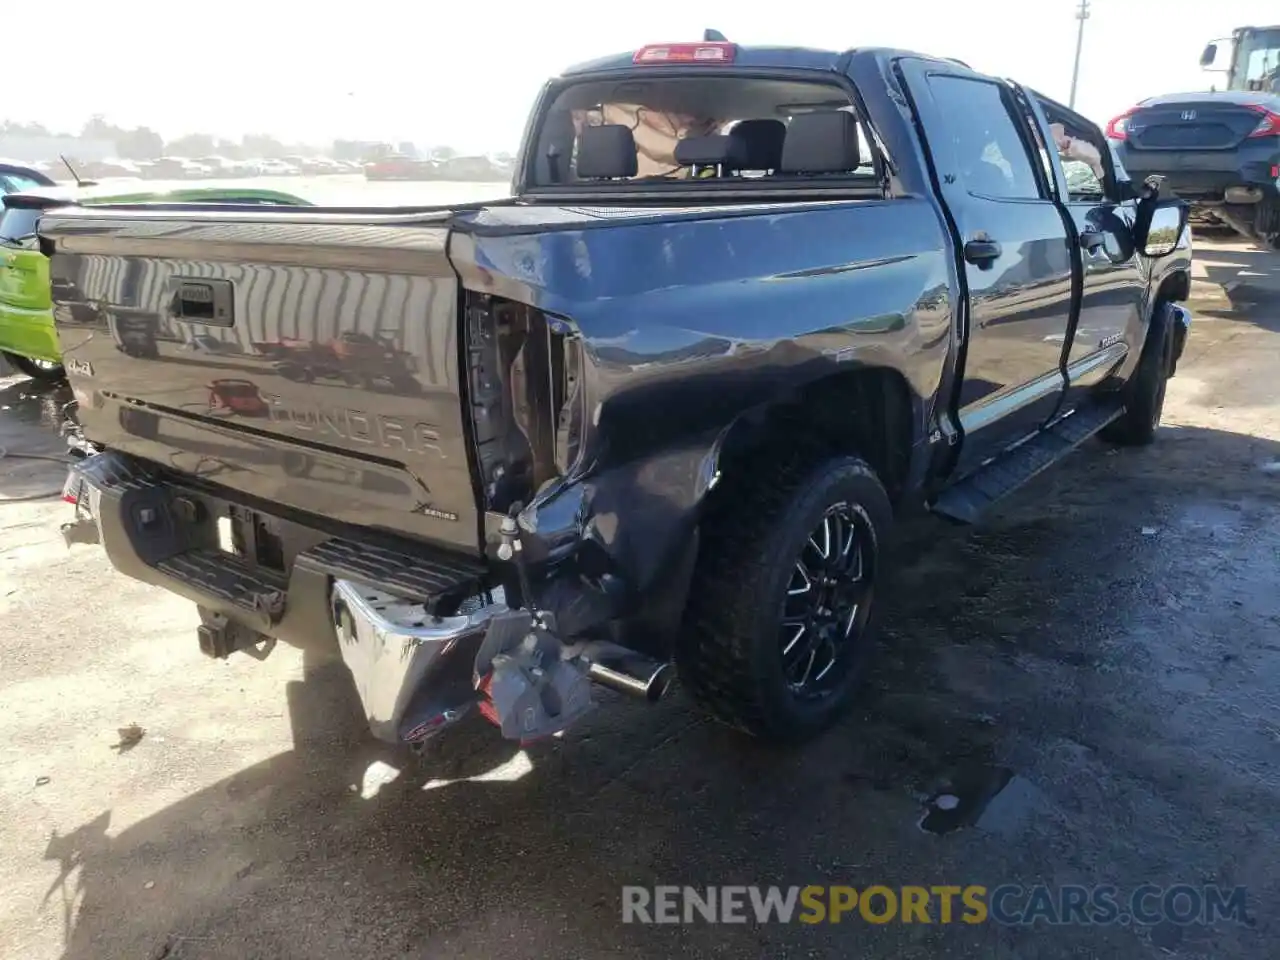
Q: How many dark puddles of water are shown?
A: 1